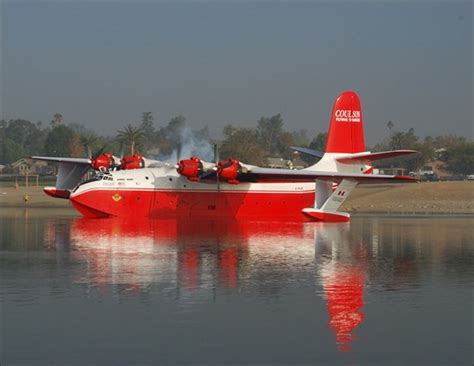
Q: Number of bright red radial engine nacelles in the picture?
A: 4